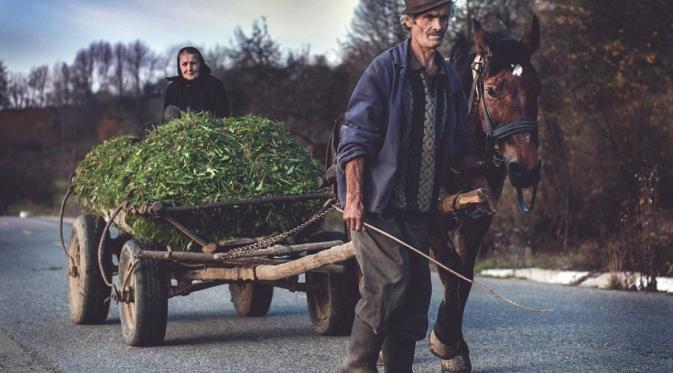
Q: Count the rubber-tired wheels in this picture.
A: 4